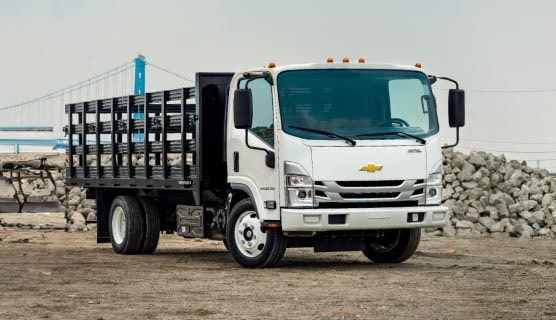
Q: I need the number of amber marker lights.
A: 5